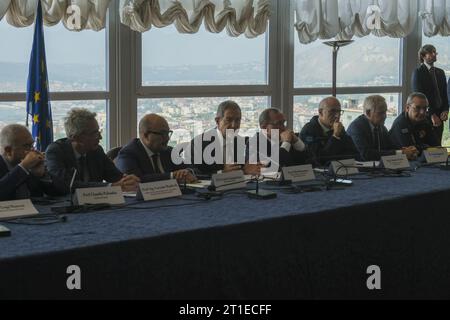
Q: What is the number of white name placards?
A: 8